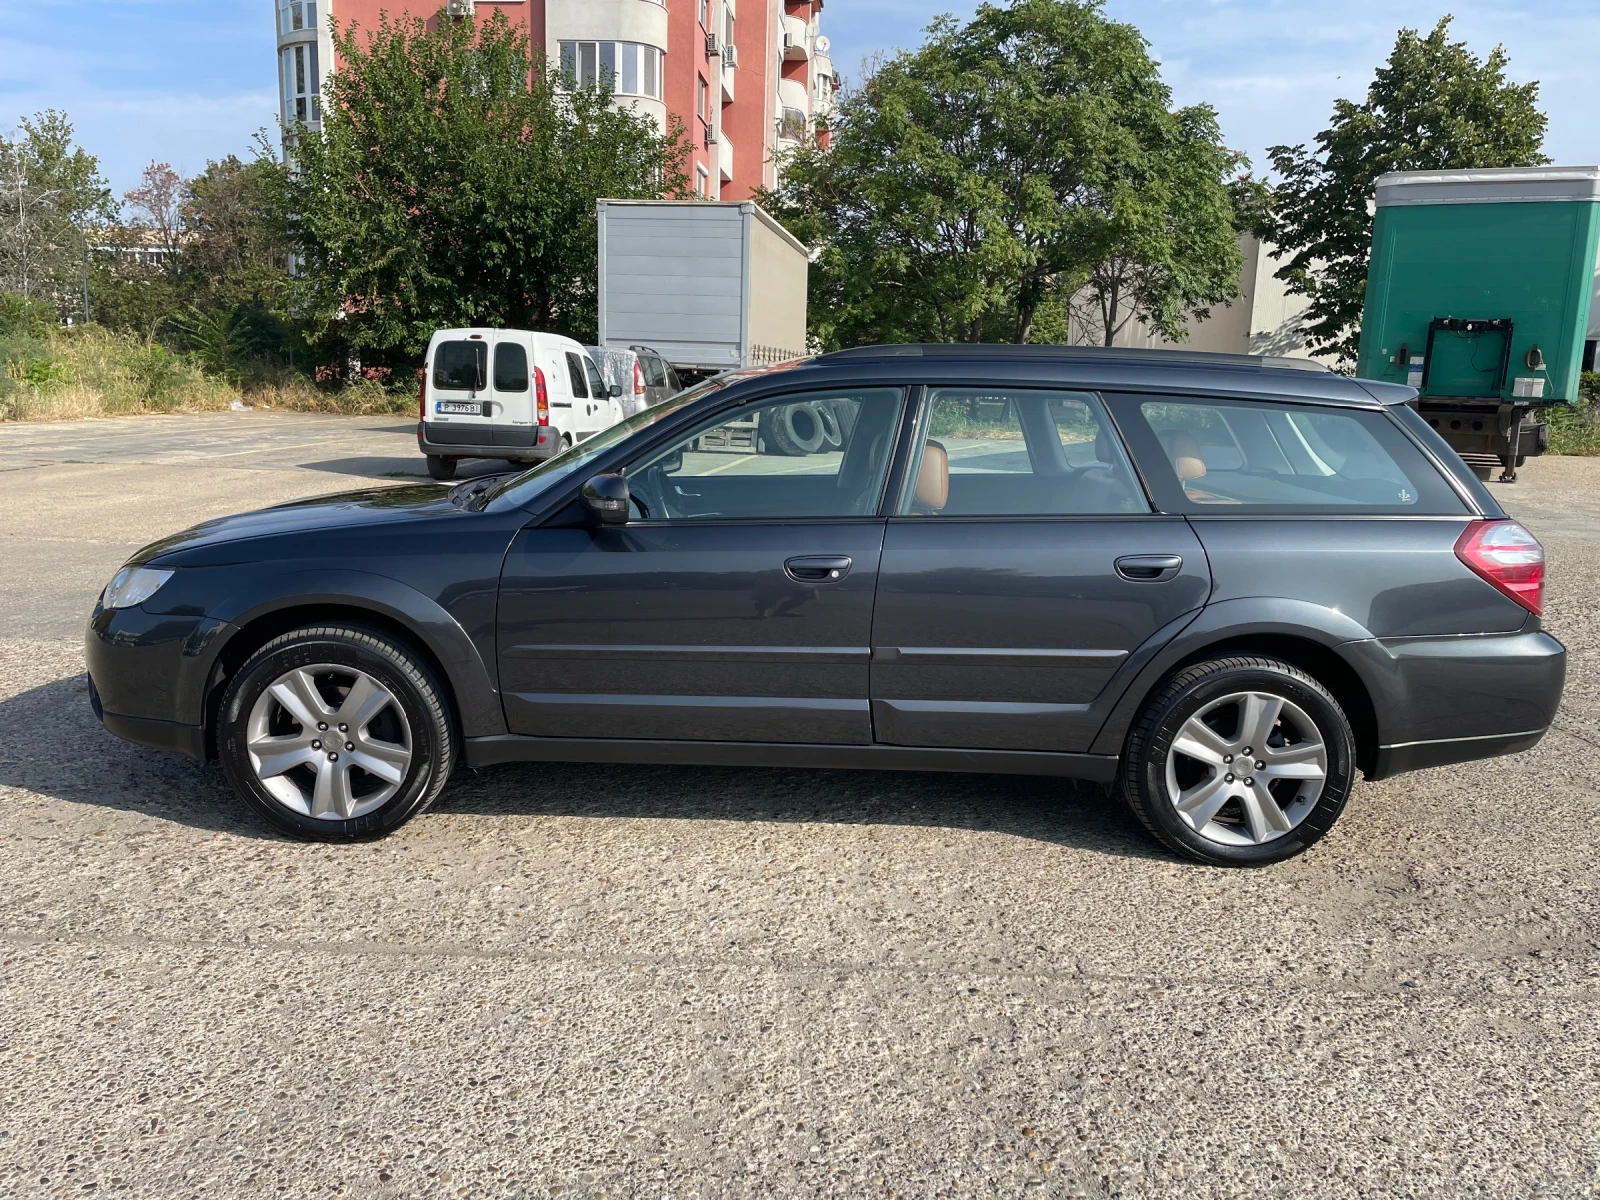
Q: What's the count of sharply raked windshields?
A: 1